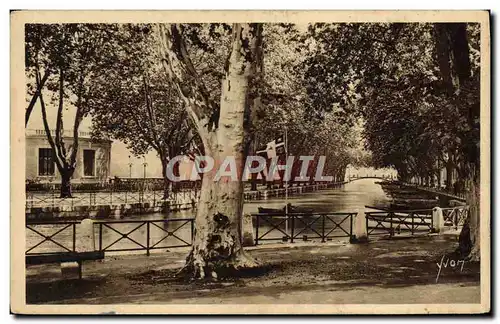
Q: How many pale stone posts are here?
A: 4